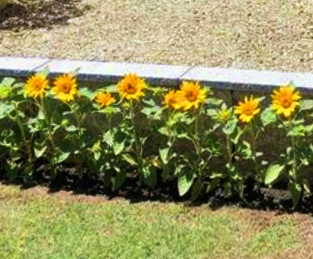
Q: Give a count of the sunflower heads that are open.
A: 8